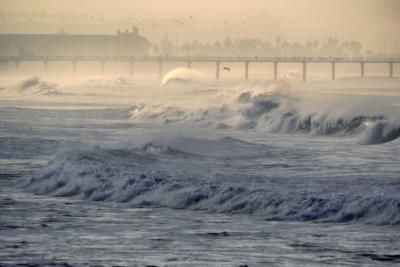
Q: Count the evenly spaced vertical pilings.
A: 14